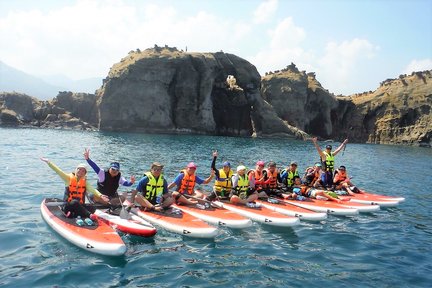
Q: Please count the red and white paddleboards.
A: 10